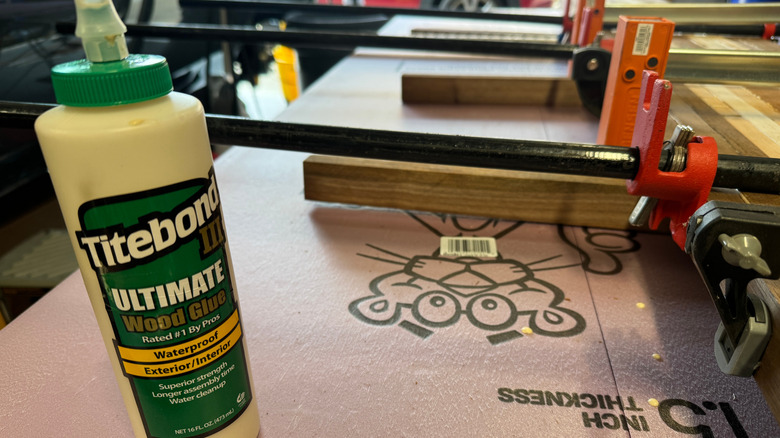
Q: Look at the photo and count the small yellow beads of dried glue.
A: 4